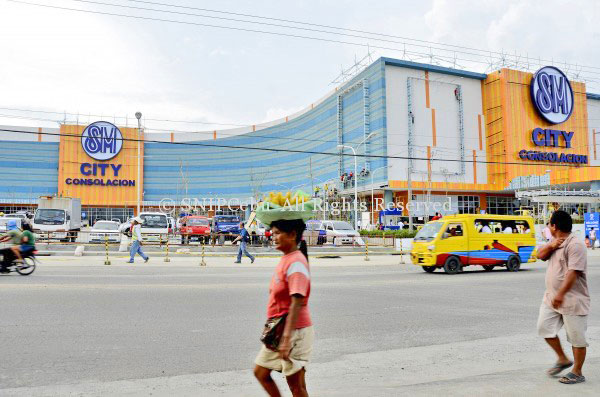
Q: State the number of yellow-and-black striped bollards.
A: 5